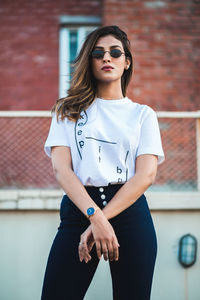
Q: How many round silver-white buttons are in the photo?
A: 3